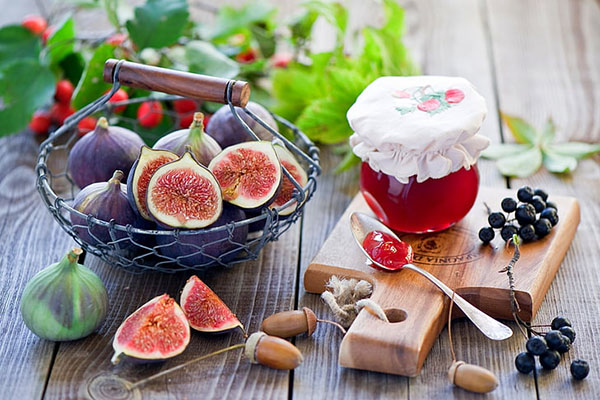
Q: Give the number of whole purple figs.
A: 5